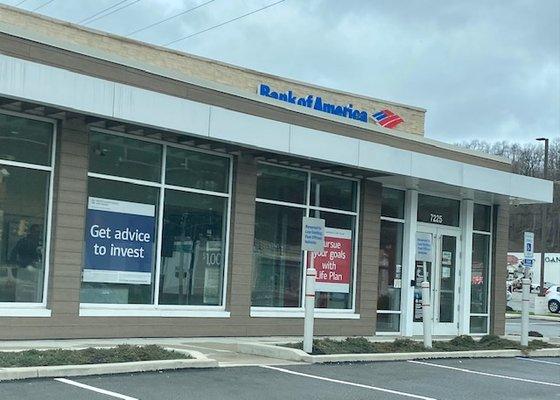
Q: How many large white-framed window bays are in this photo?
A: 3